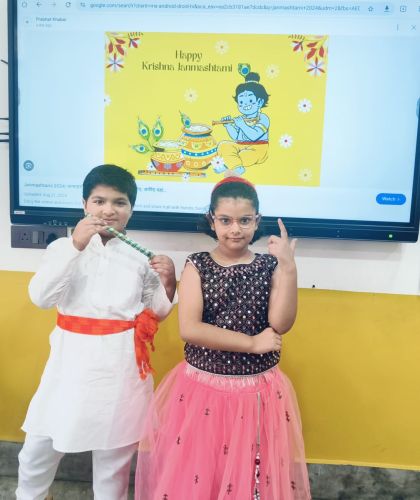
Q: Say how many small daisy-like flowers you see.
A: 10